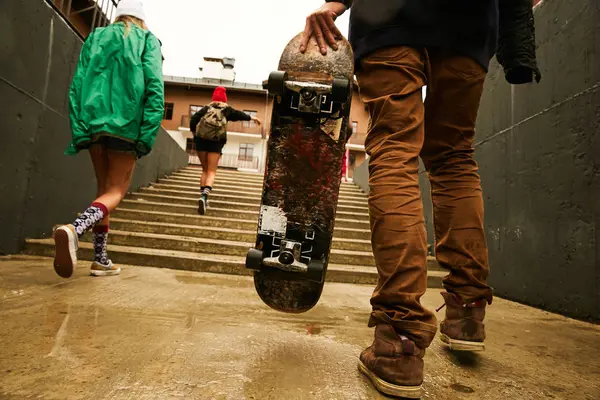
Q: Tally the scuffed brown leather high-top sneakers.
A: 2